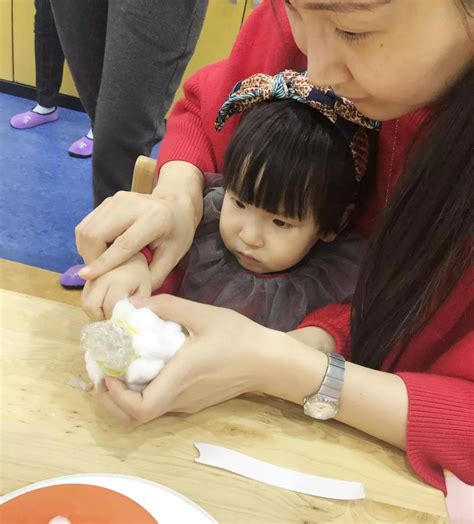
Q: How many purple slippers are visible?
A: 3